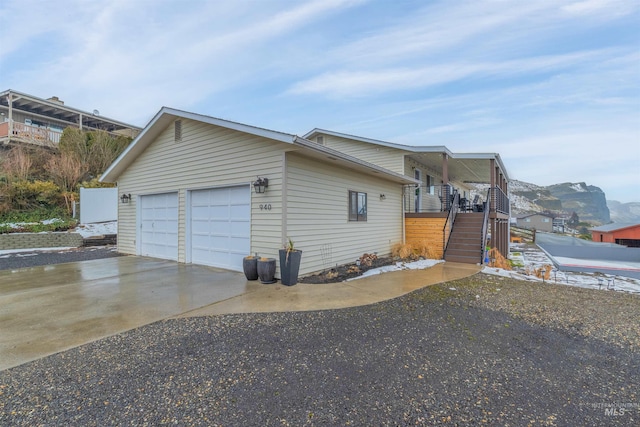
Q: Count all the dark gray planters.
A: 3